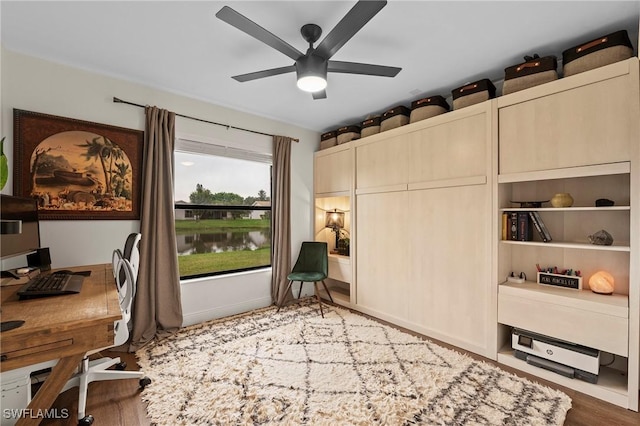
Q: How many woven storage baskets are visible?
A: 8